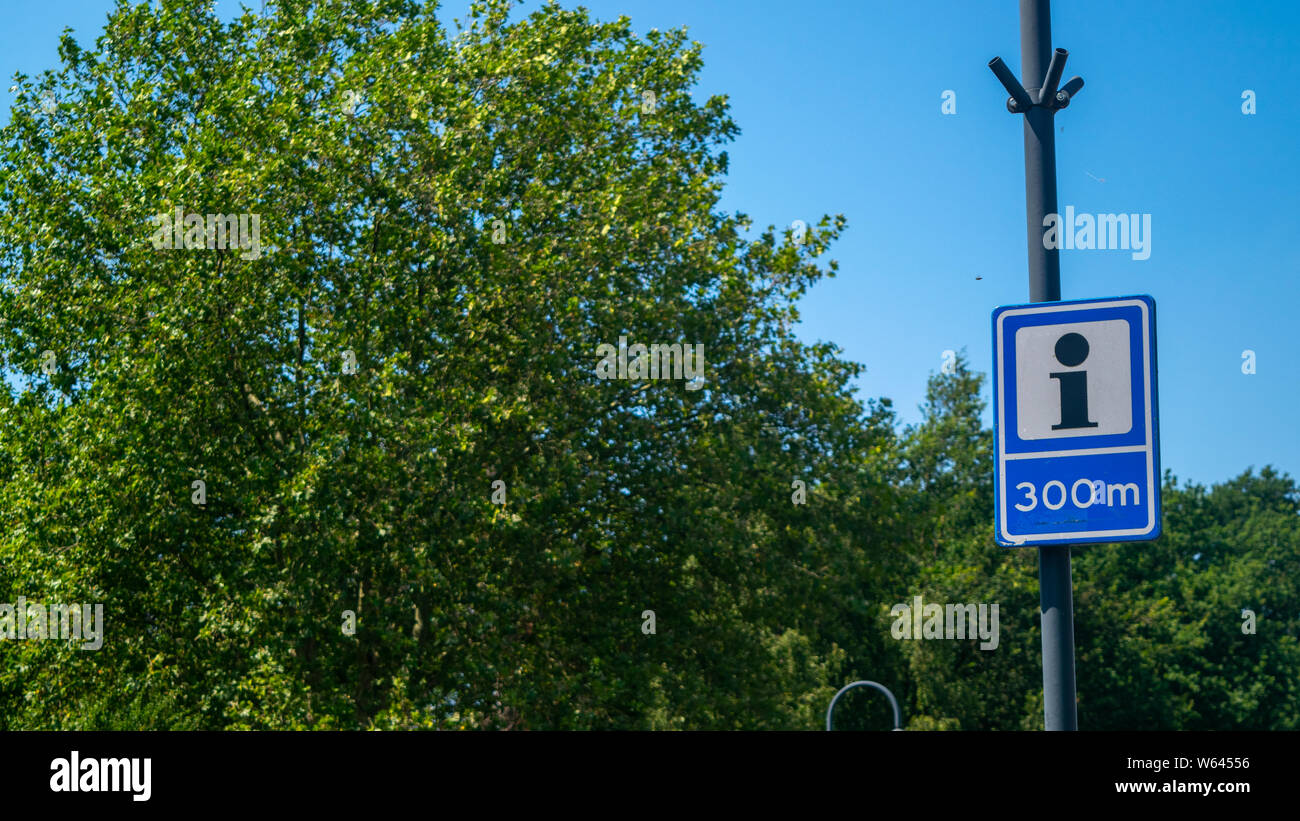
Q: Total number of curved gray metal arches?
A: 1